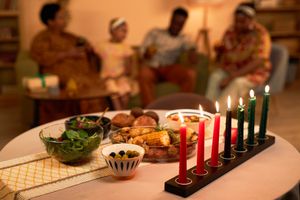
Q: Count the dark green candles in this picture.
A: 3